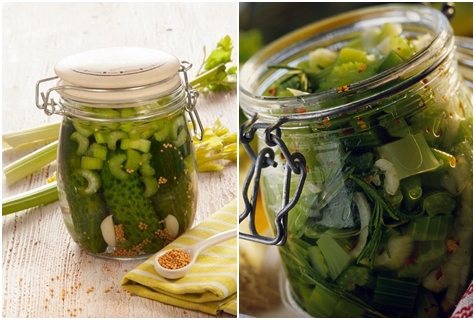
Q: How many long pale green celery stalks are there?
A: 3